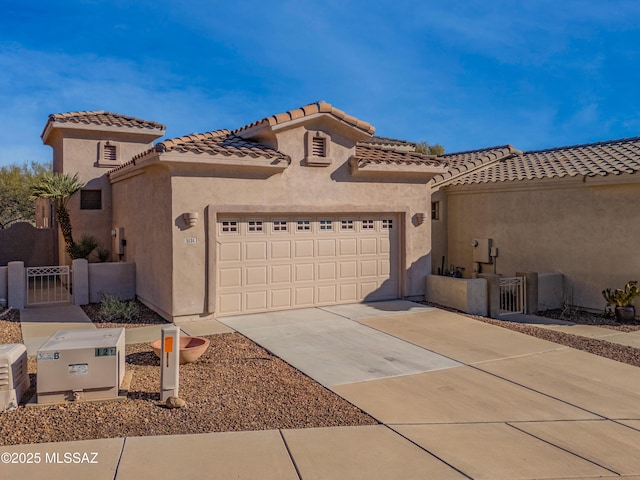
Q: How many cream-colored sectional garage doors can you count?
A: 1